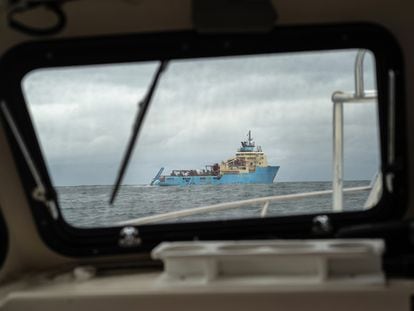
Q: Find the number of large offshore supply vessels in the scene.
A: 1